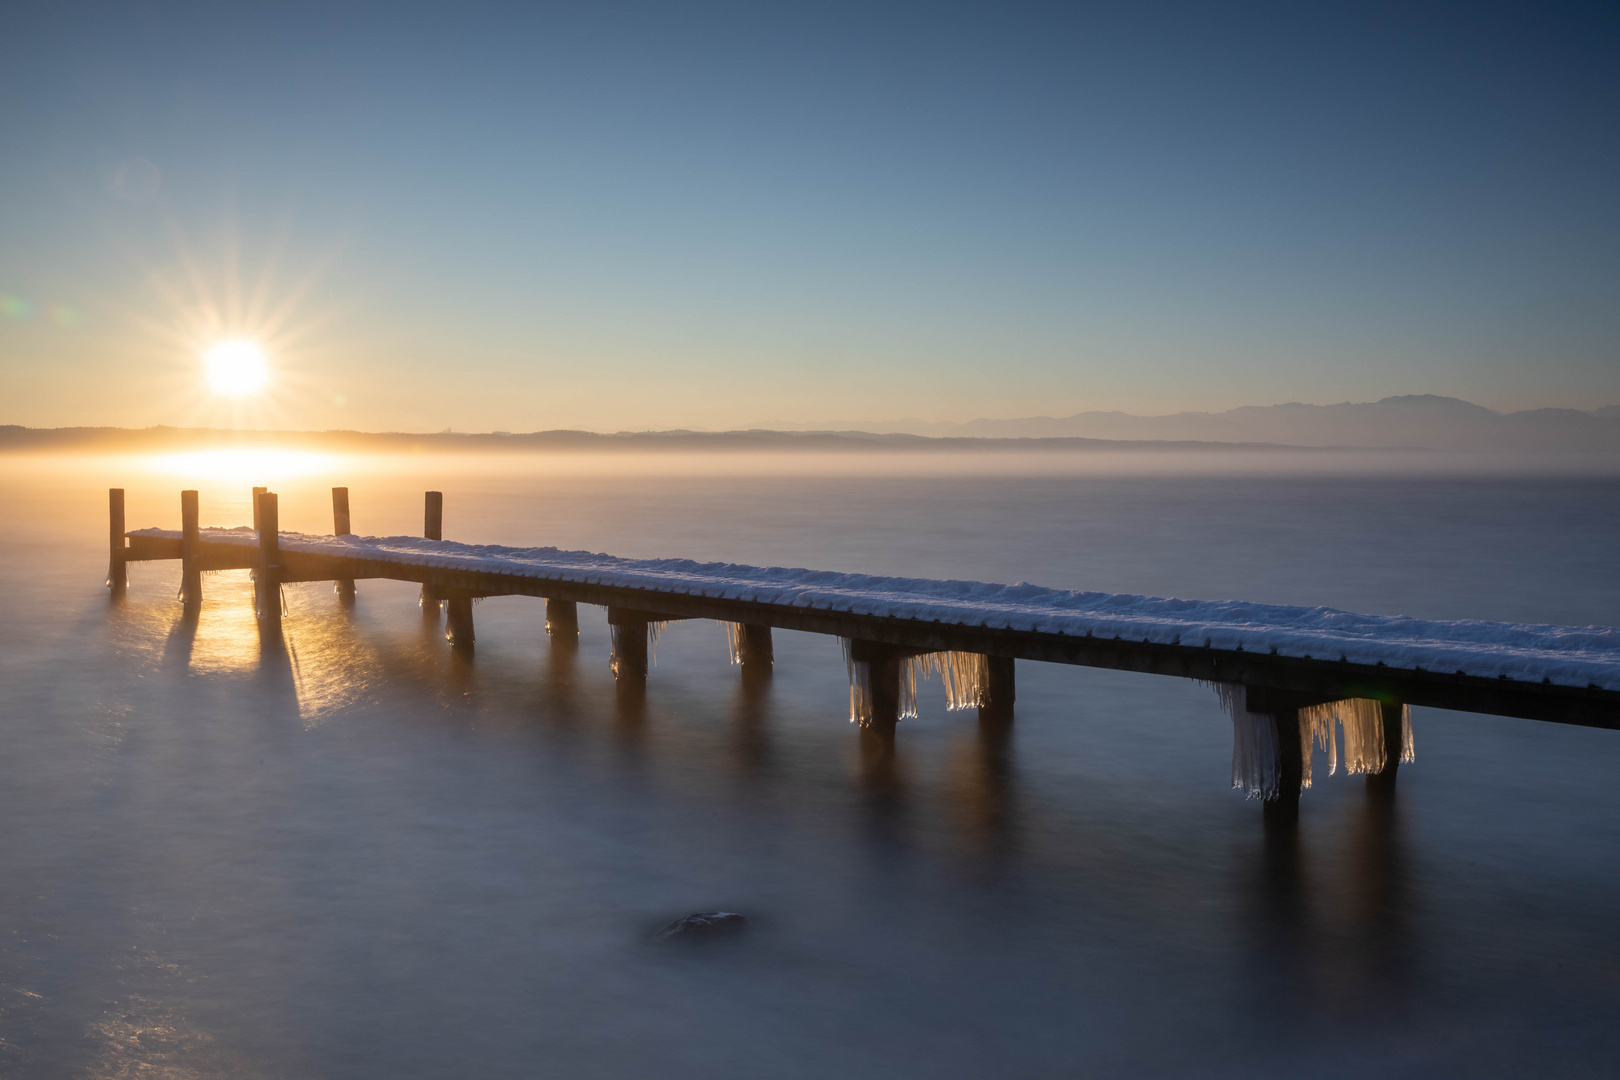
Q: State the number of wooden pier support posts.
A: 14